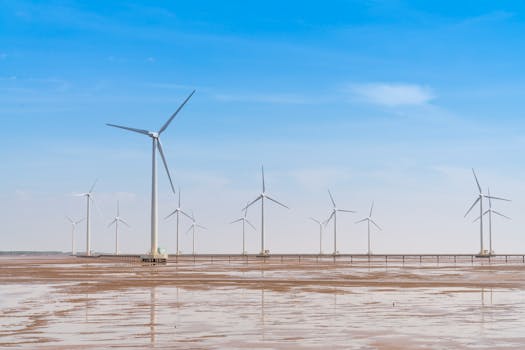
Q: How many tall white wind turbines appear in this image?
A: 13